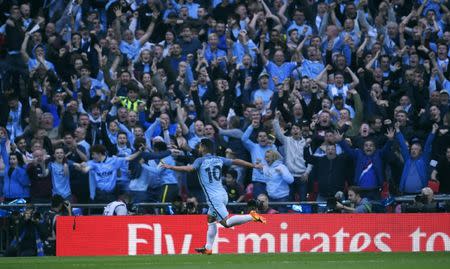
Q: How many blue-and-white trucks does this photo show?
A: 0